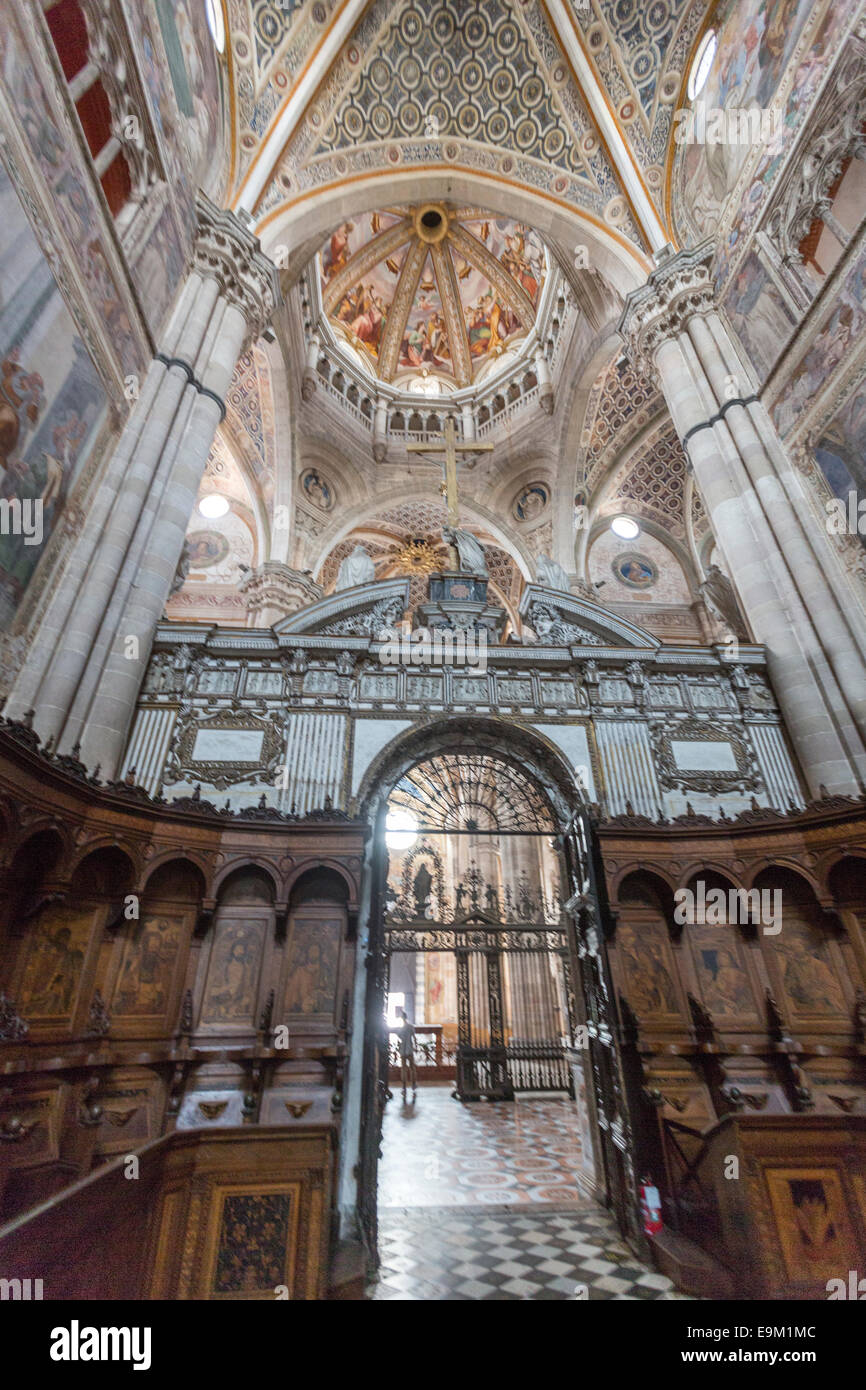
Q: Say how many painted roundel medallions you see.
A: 4